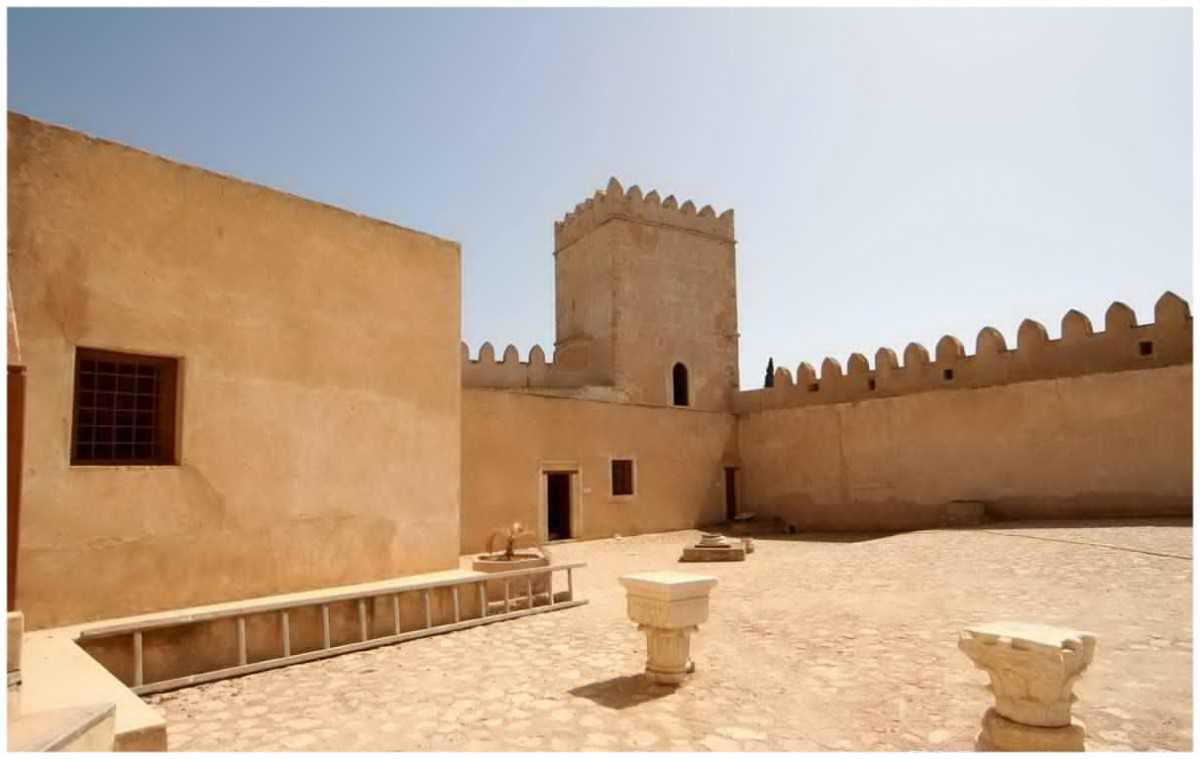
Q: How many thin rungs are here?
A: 13